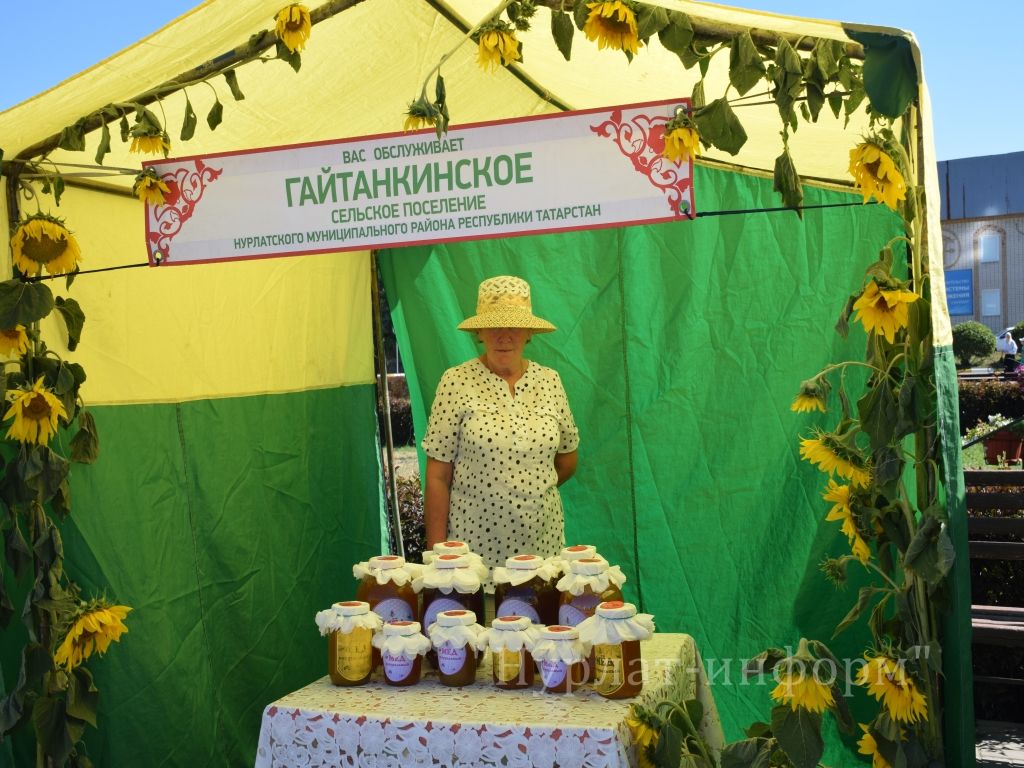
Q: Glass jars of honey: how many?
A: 12